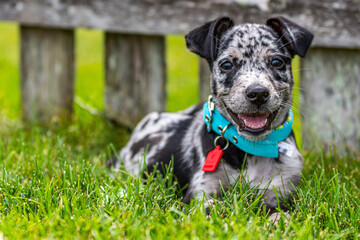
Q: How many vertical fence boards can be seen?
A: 4